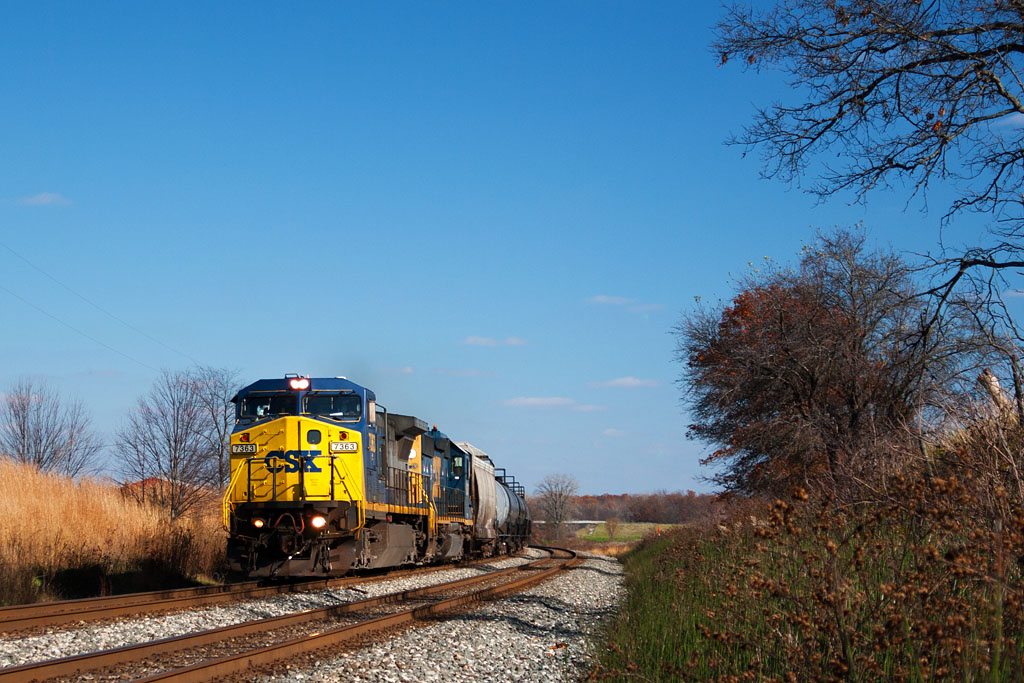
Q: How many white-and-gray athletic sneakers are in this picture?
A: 0